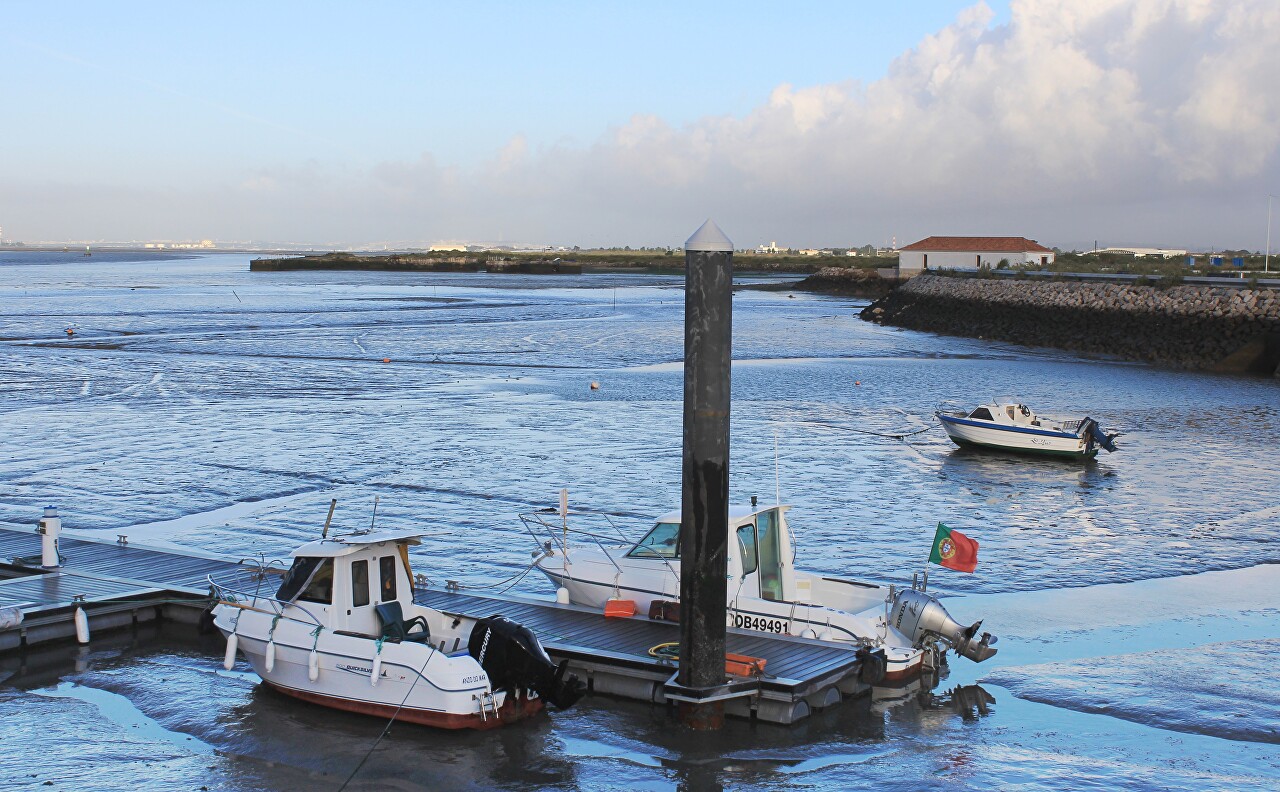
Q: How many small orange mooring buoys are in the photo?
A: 4